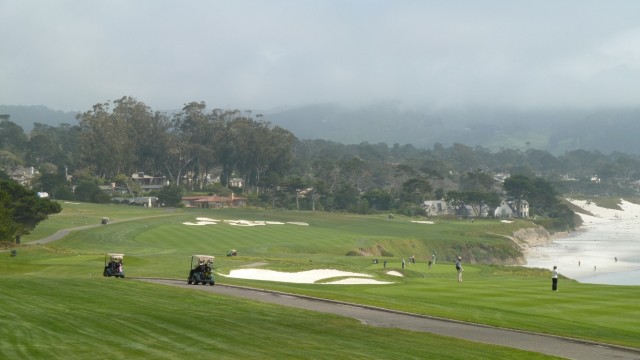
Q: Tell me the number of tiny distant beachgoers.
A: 3